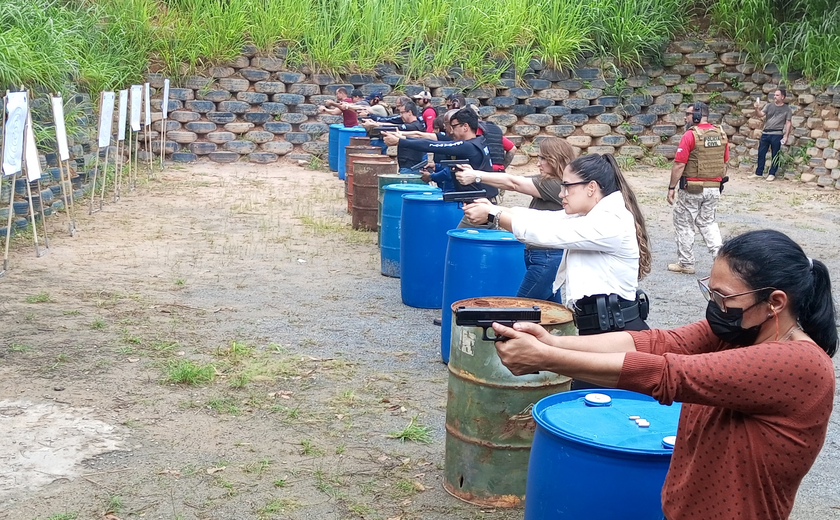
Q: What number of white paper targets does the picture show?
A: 8